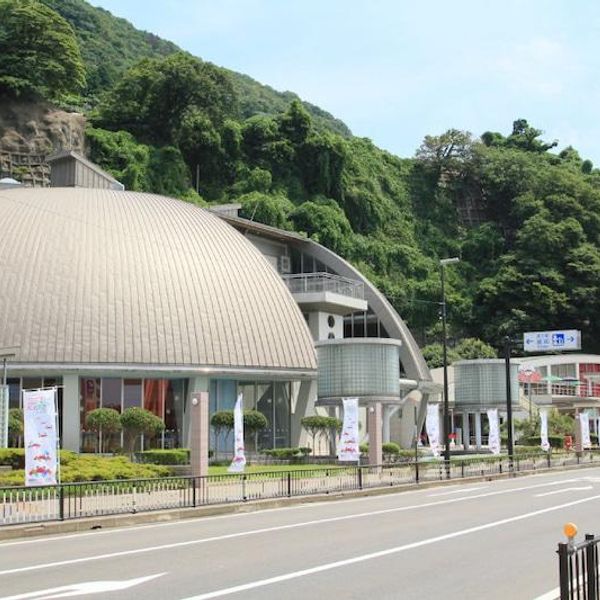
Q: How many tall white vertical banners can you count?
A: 7